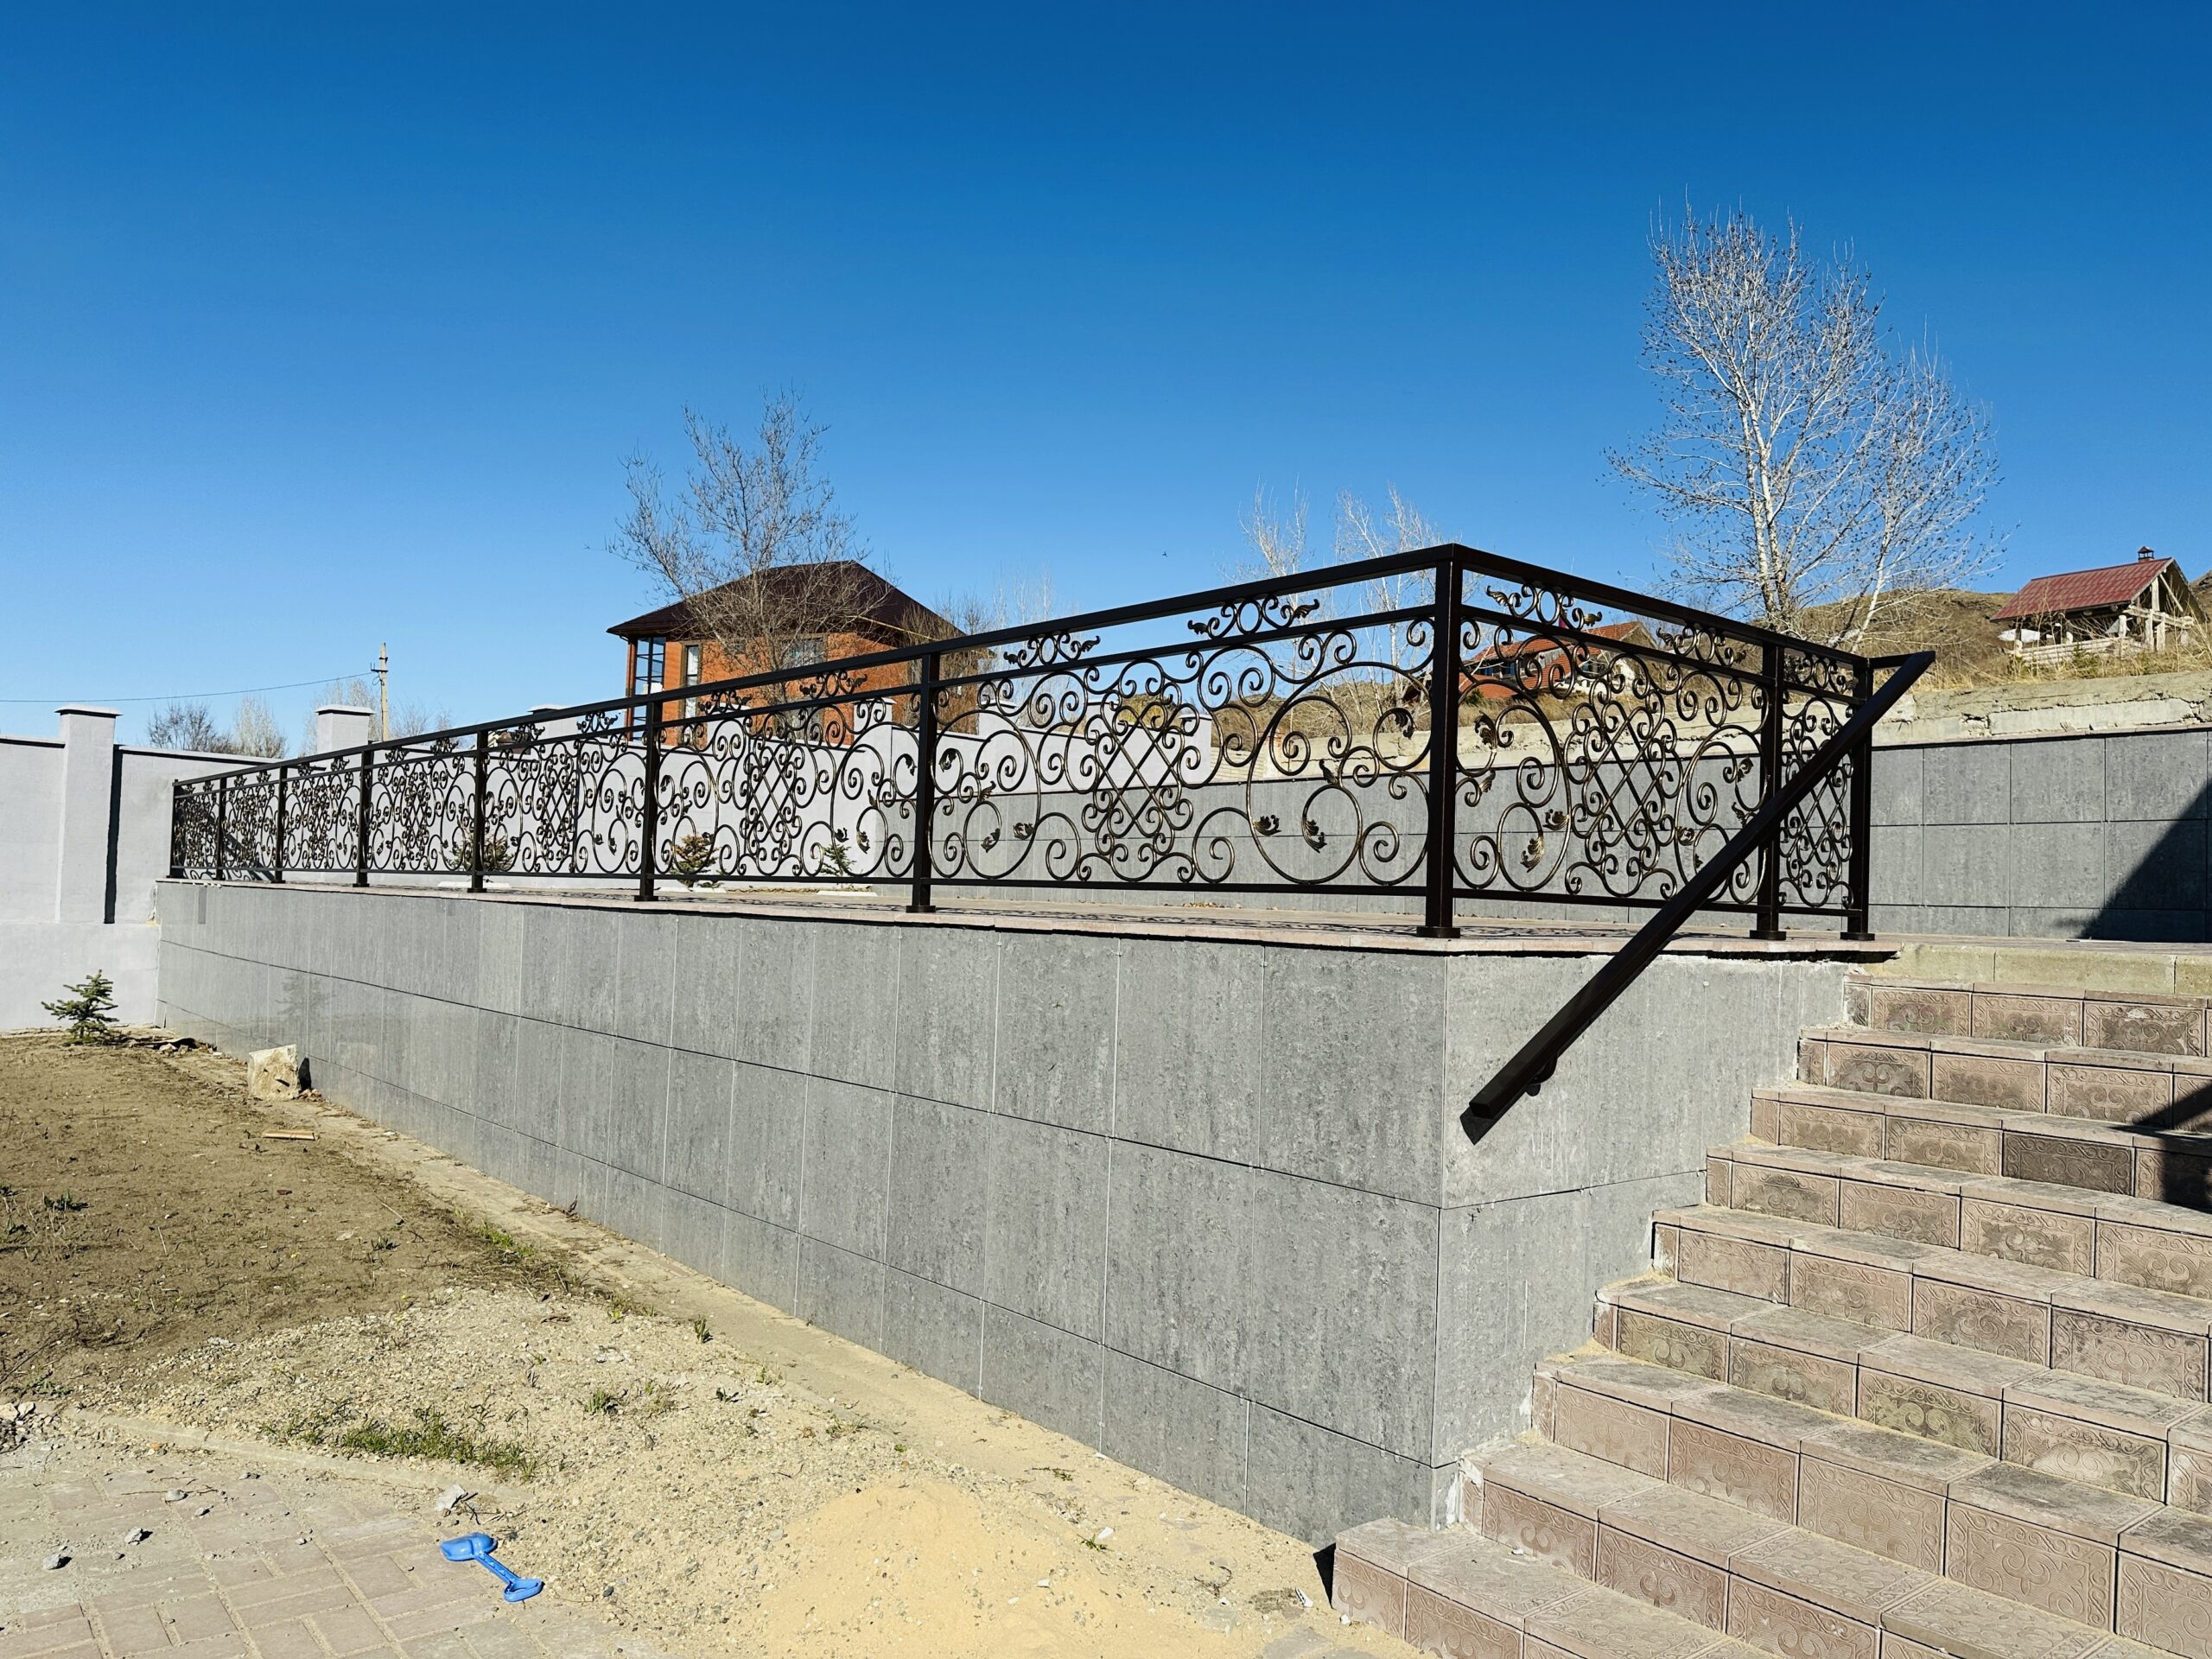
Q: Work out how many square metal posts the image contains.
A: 10